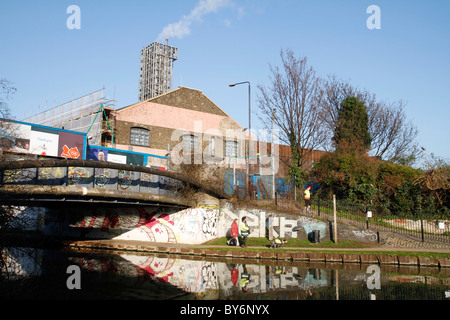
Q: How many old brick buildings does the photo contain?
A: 1